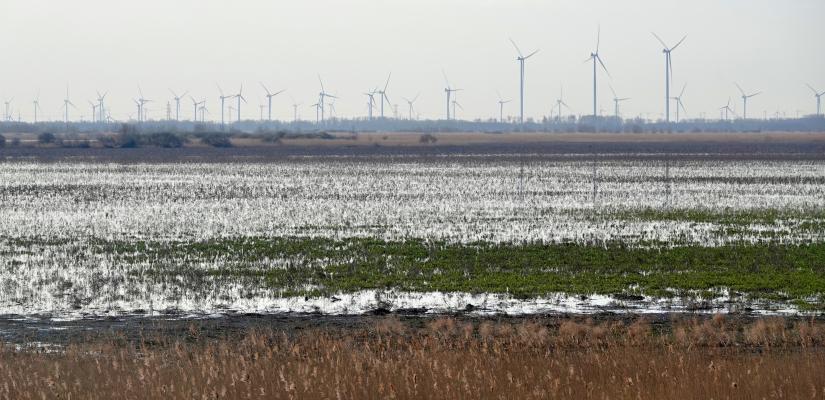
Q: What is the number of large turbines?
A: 3